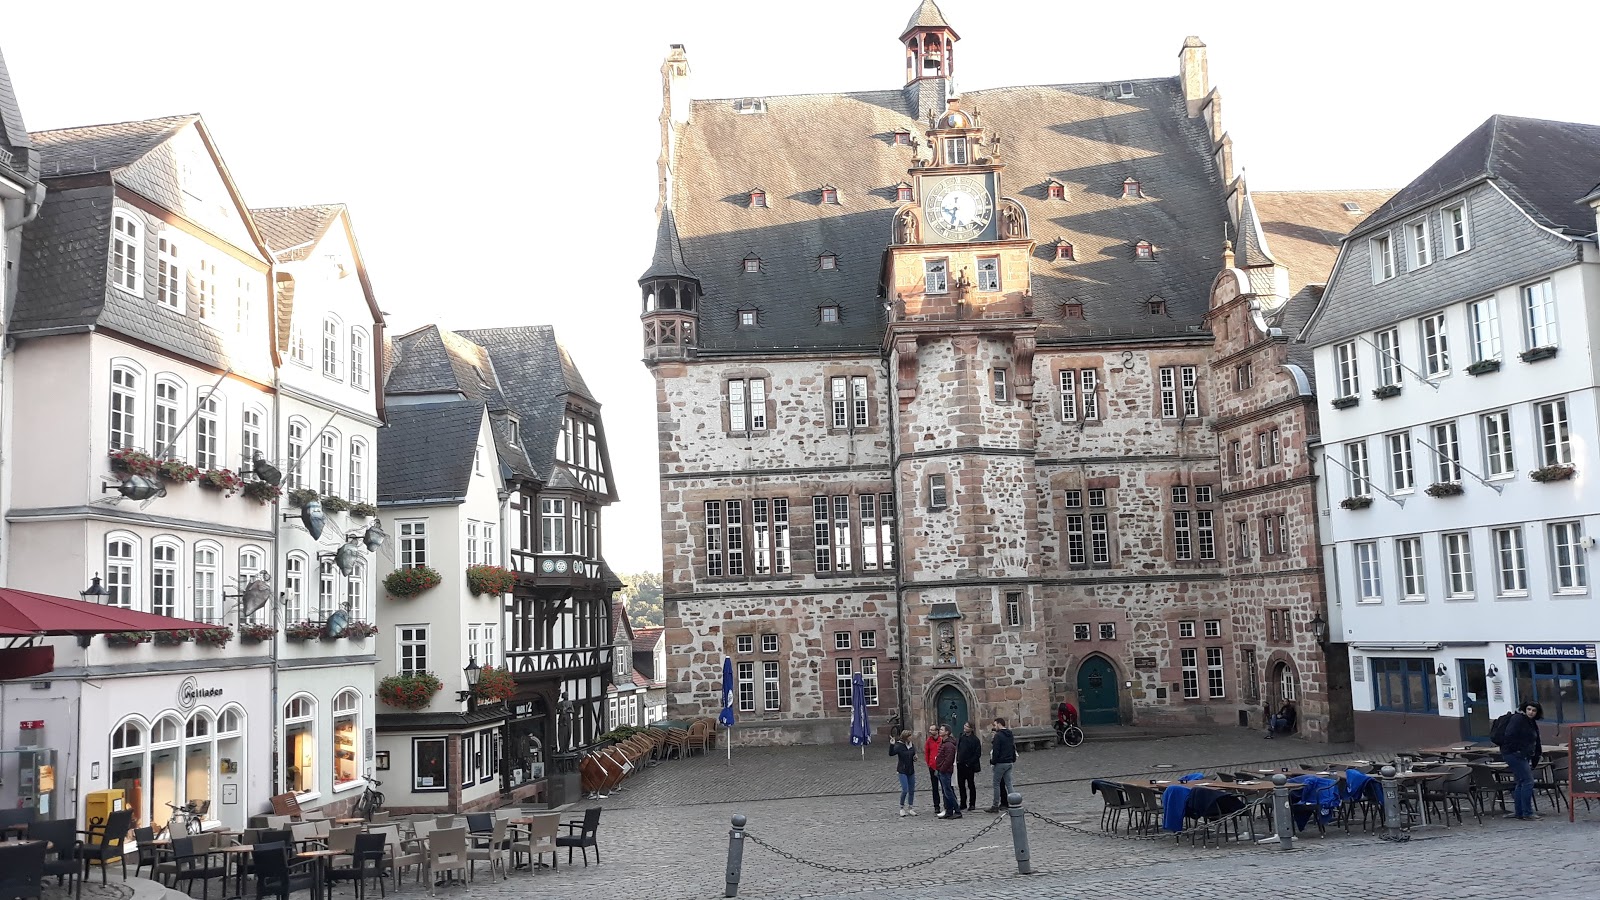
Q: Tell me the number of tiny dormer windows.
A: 14